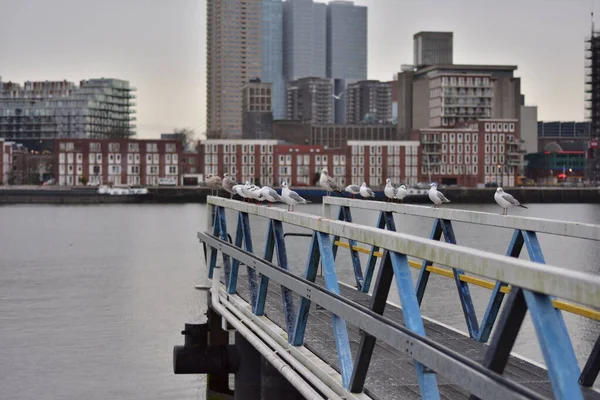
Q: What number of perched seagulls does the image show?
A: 14